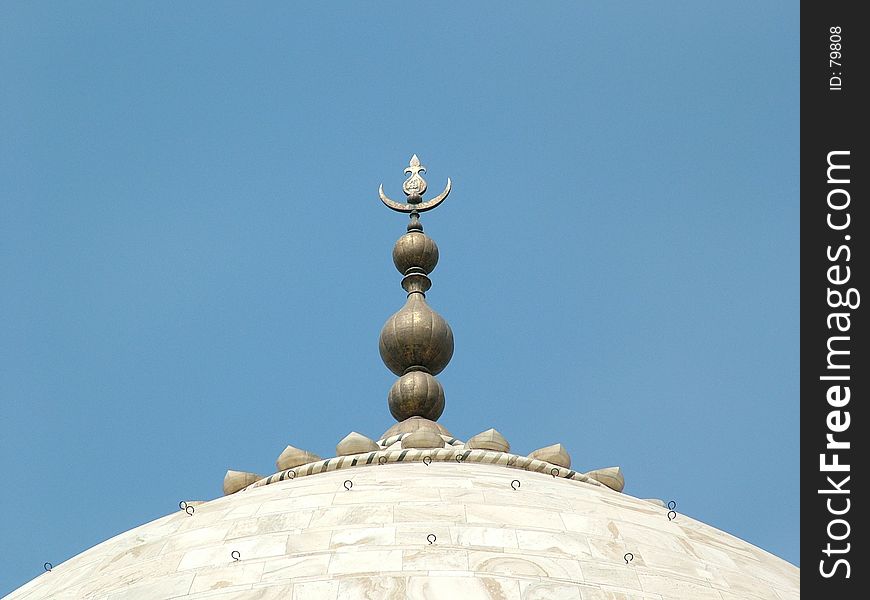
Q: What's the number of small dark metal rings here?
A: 15